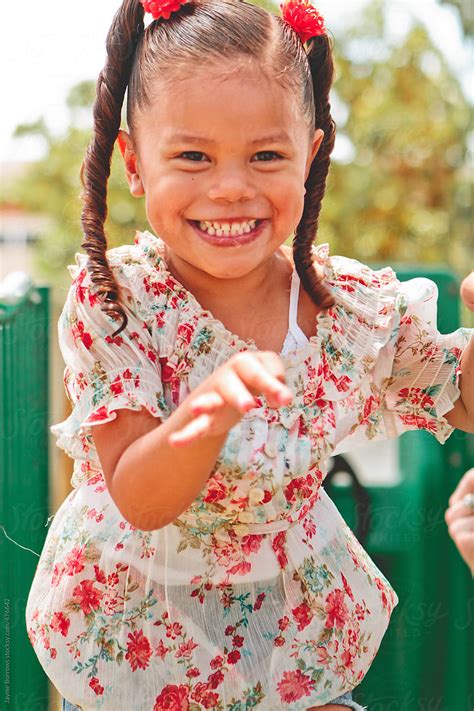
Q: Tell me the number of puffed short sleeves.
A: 2